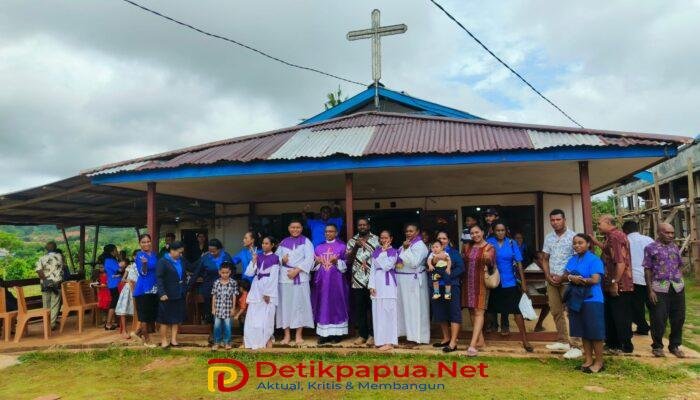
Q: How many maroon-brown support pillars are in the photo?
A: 3